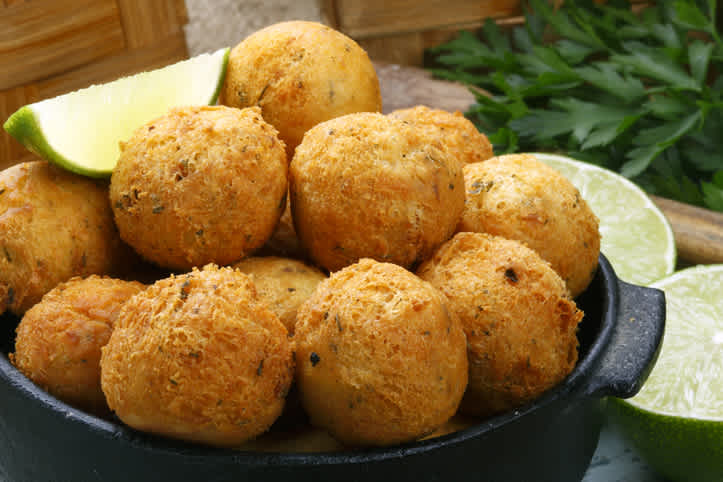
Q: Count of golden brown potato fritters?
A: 11